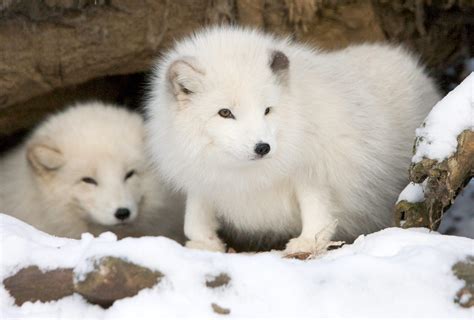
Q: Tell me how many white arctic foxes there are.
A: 2